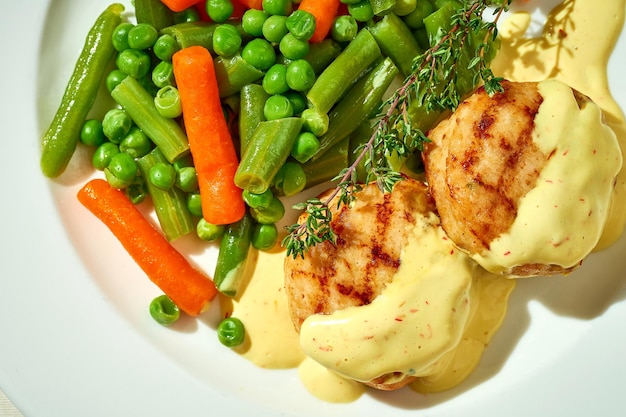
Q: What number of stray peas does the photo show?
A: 2